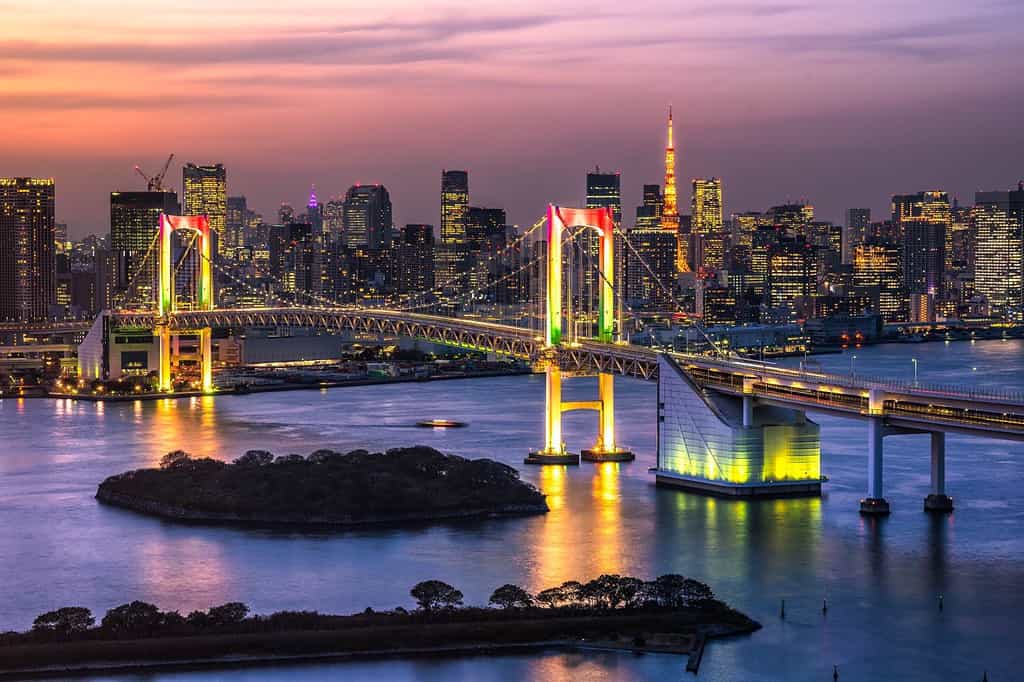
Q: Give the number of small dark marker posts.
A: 5